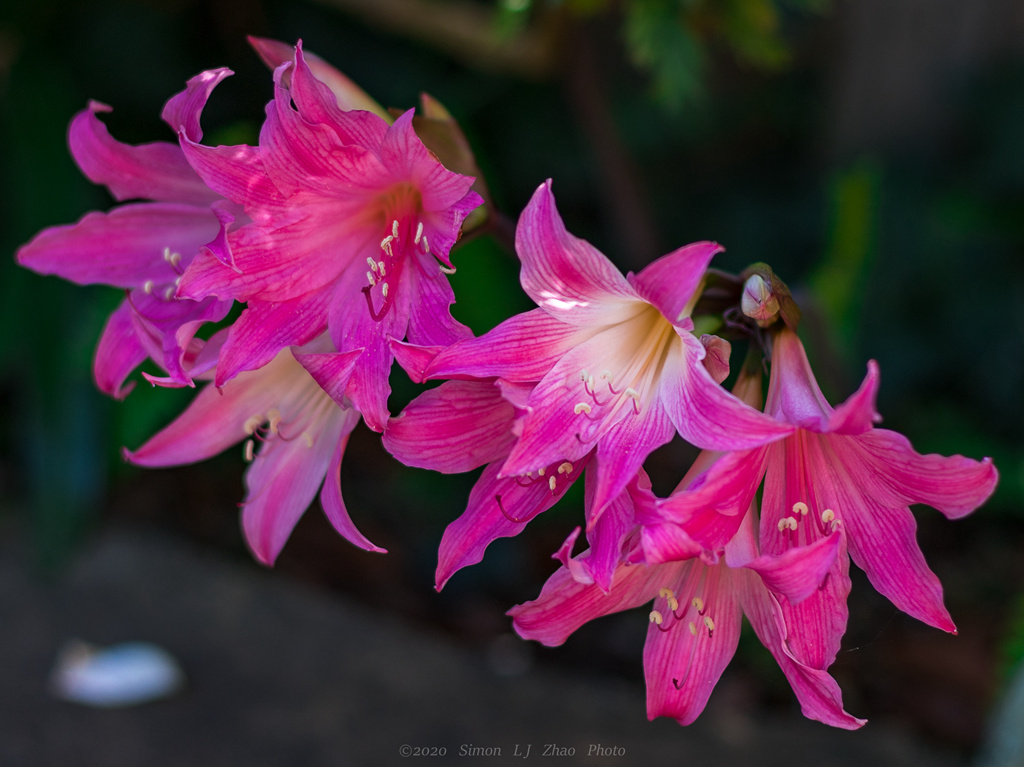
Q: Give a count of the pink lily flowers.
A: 7